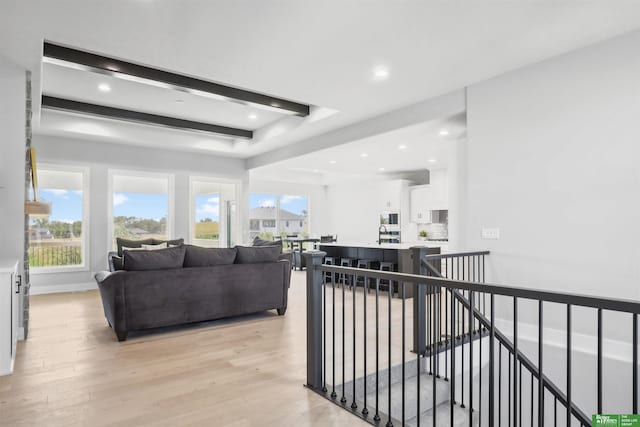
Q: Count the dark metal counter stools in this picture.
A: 4